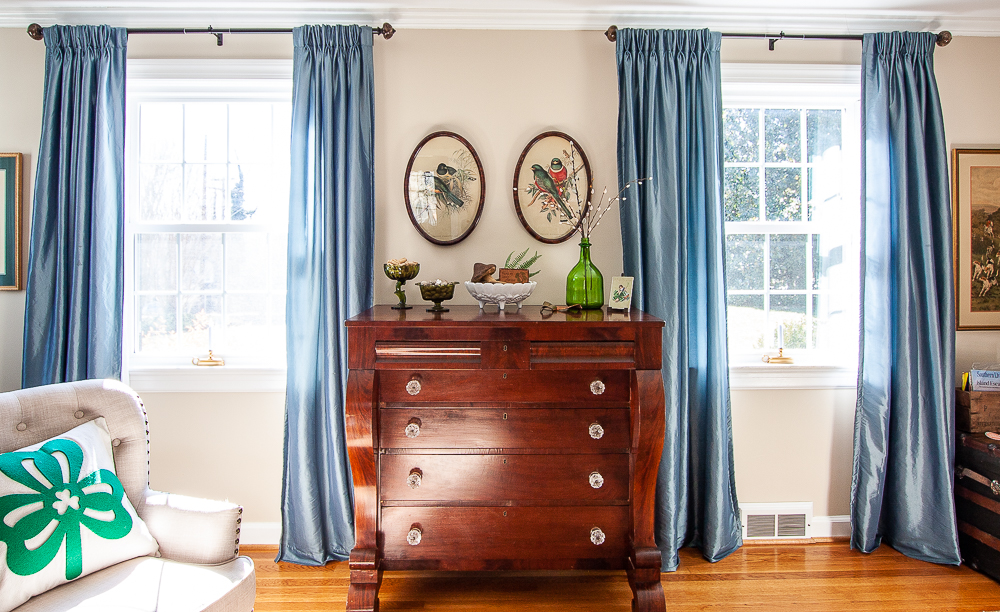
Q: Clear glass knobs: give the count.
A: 8